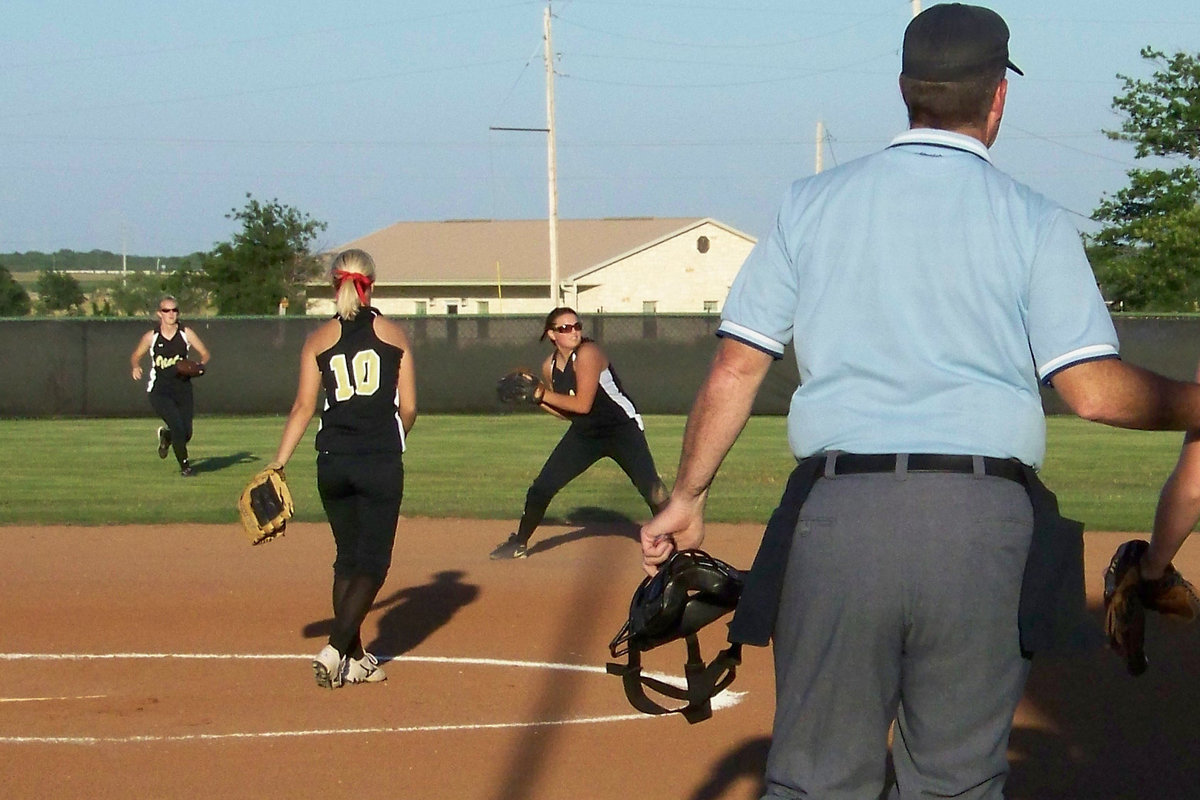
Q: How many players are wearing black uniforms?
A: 3